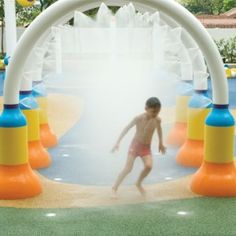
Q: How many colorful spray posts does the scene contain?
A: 6